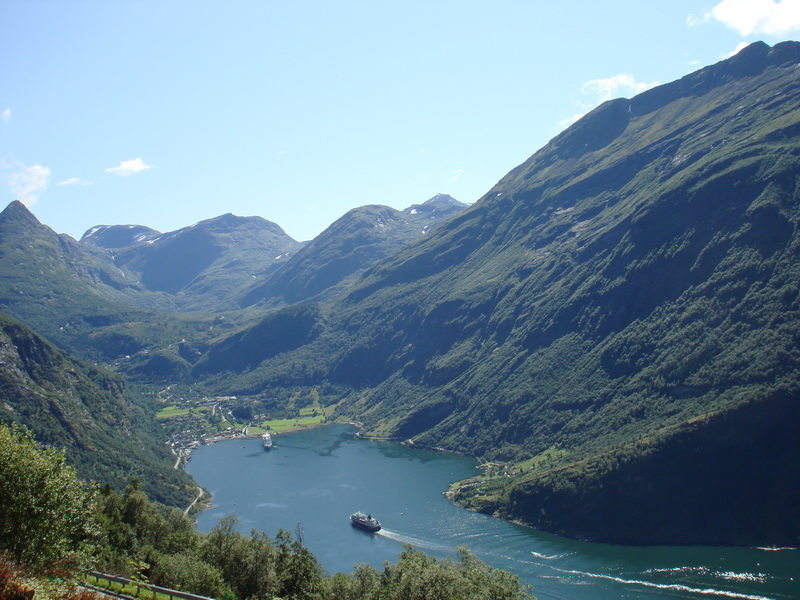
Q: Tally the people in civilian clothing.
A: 0